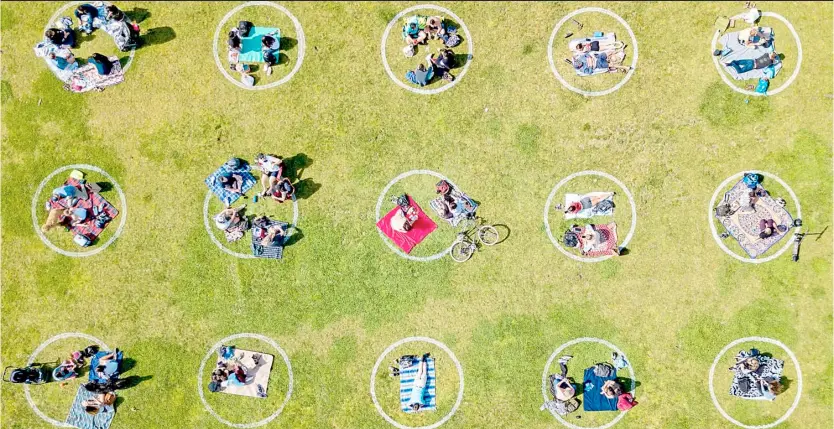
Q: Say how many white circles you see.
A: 15